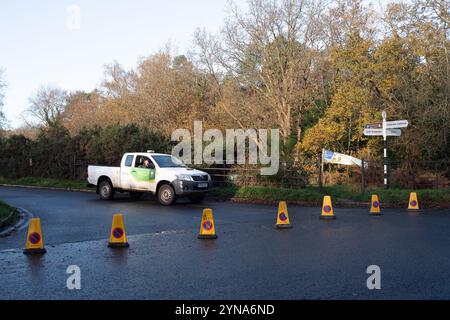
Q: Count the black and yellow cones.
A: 7